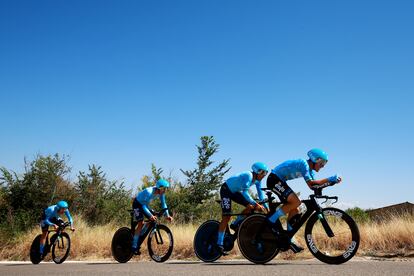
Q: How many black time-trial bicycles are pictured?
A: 4